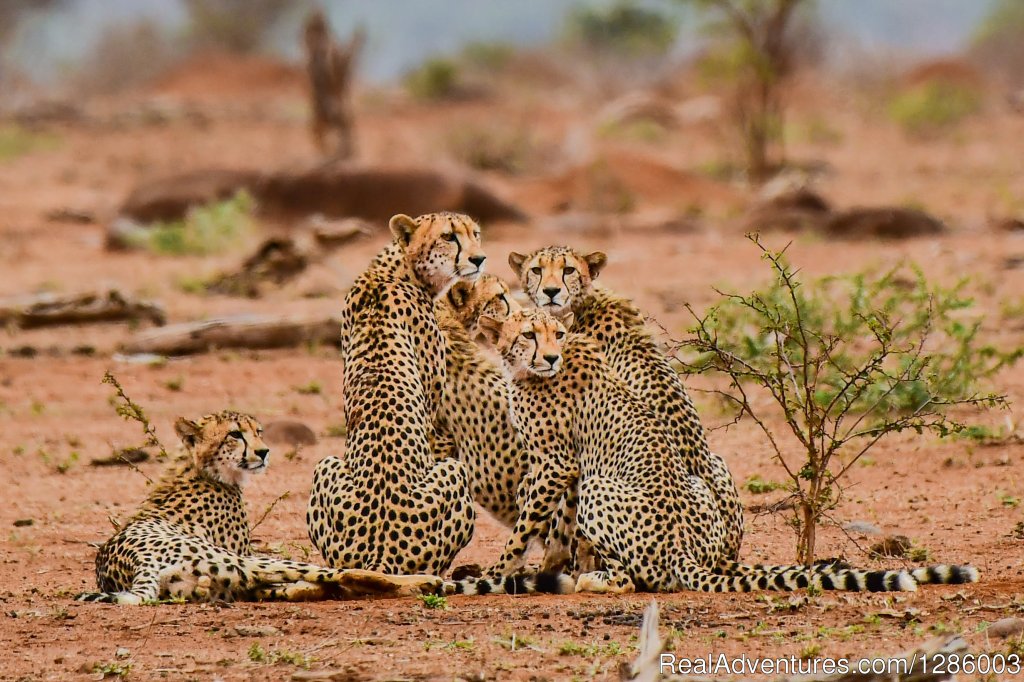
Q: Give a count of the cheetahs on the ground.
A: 5